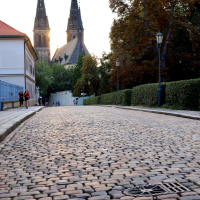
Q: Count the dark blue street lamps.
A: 4